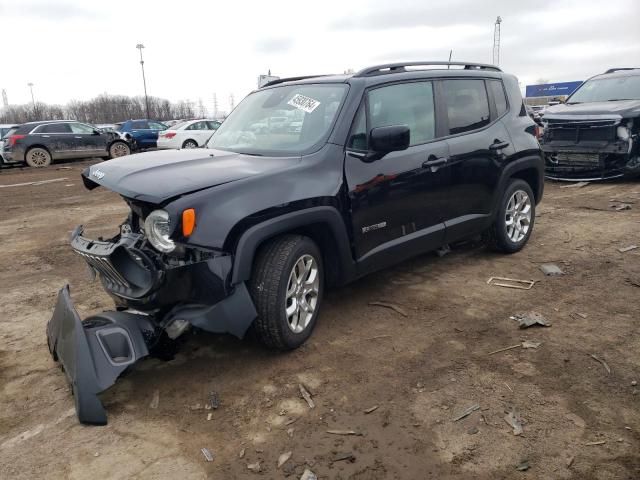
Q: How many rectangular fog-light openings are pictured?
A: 1